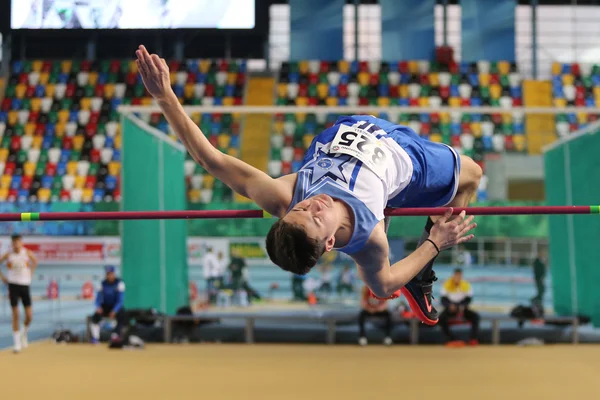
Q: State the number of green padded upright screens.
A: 2